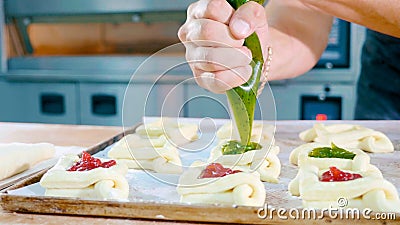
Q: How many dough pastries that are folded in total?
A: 9